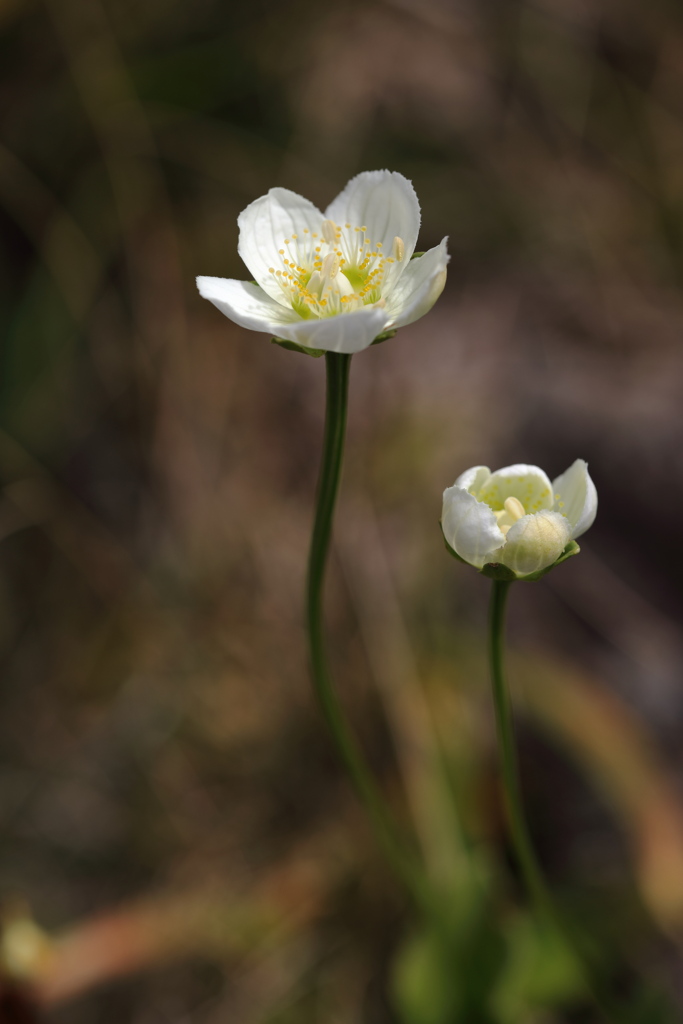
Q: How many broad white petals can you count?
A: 10